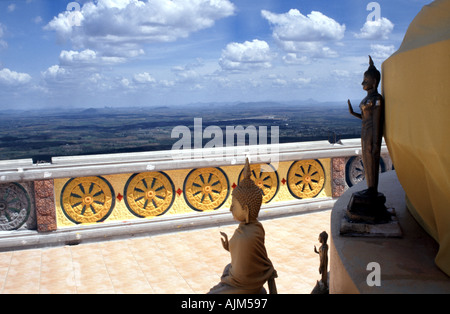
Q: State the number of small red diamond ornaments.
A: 4